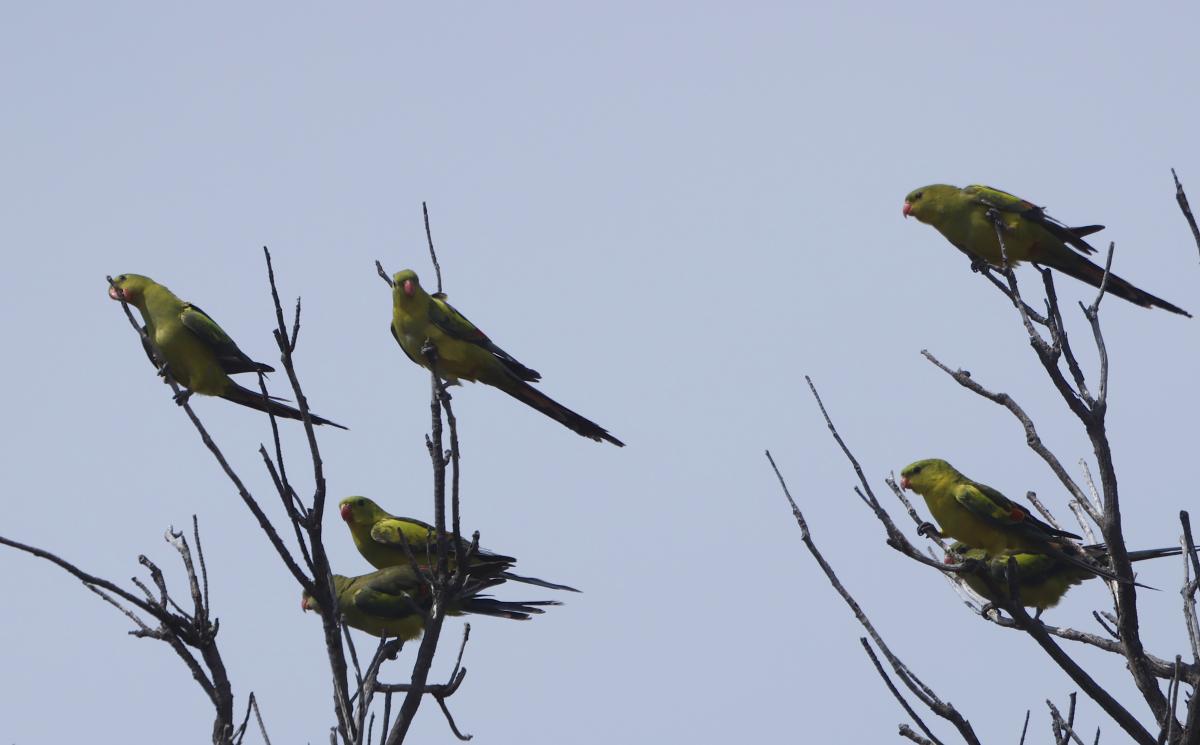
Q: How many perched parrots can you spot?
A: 7